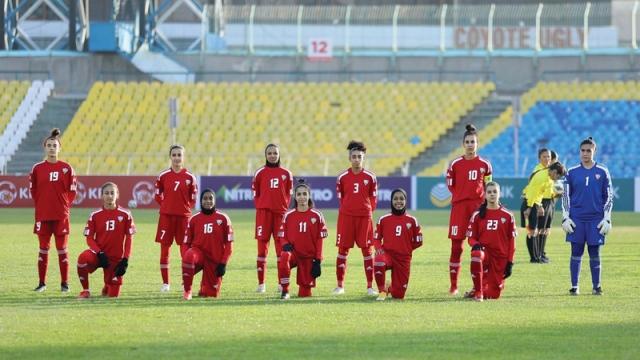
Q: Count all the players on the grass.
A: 11